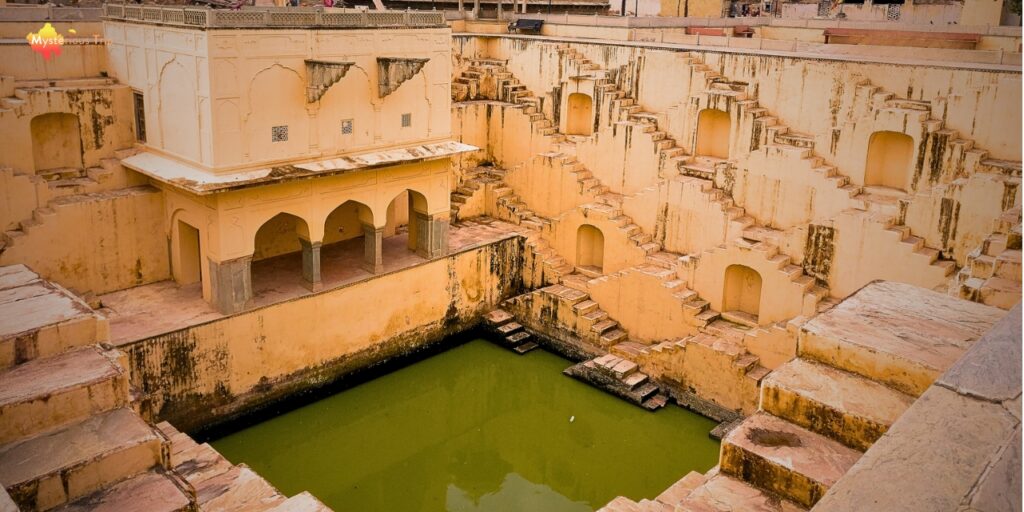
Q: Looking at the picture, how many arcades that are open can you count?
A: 3